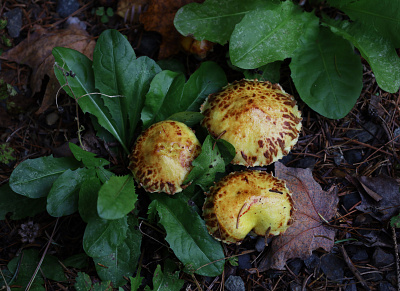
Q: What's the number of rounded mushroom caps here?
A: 3